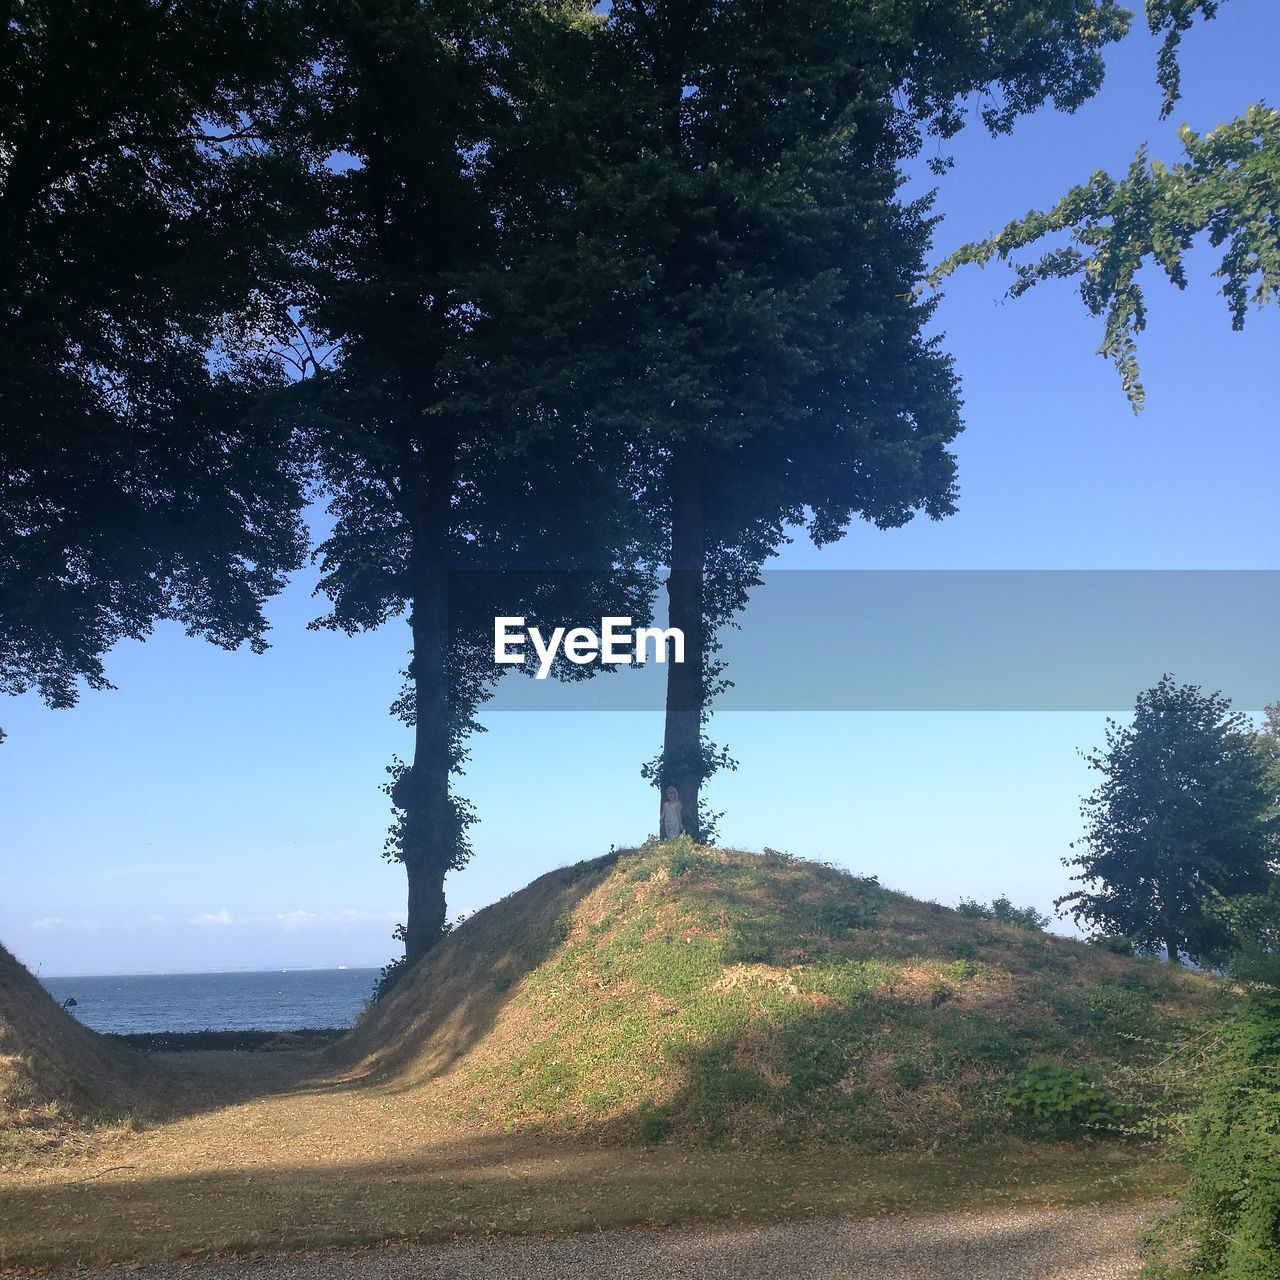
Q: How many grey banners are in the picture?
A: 1